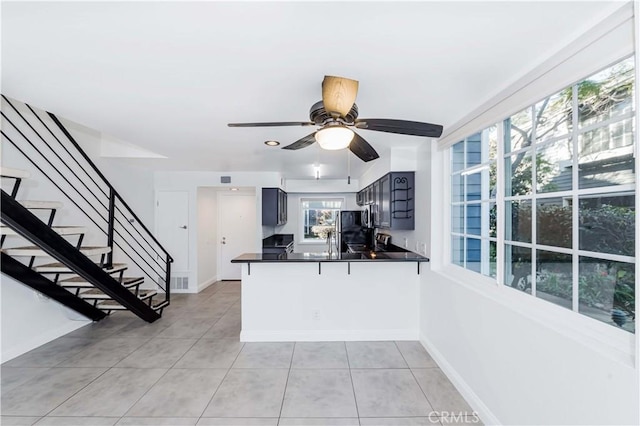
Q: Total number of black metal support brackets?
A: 4